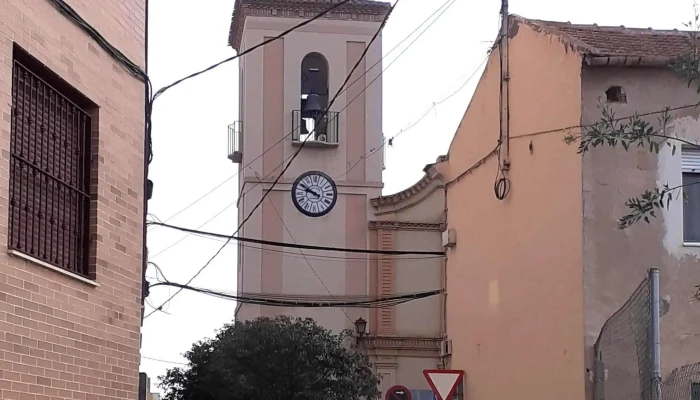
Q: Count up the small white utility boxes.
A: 2